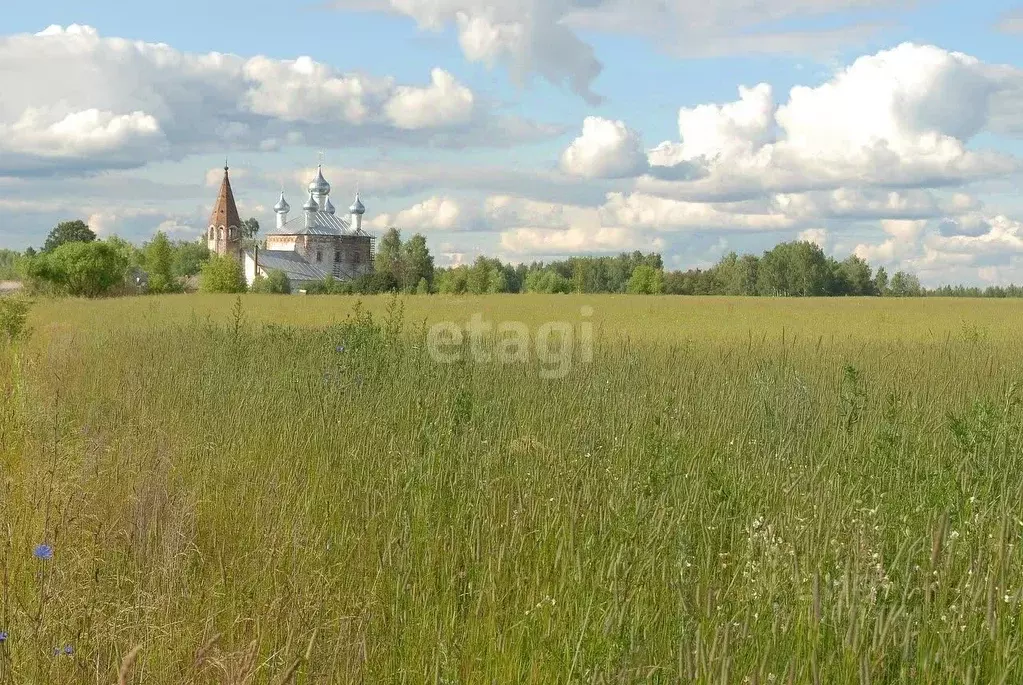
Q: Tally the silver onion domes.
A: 5